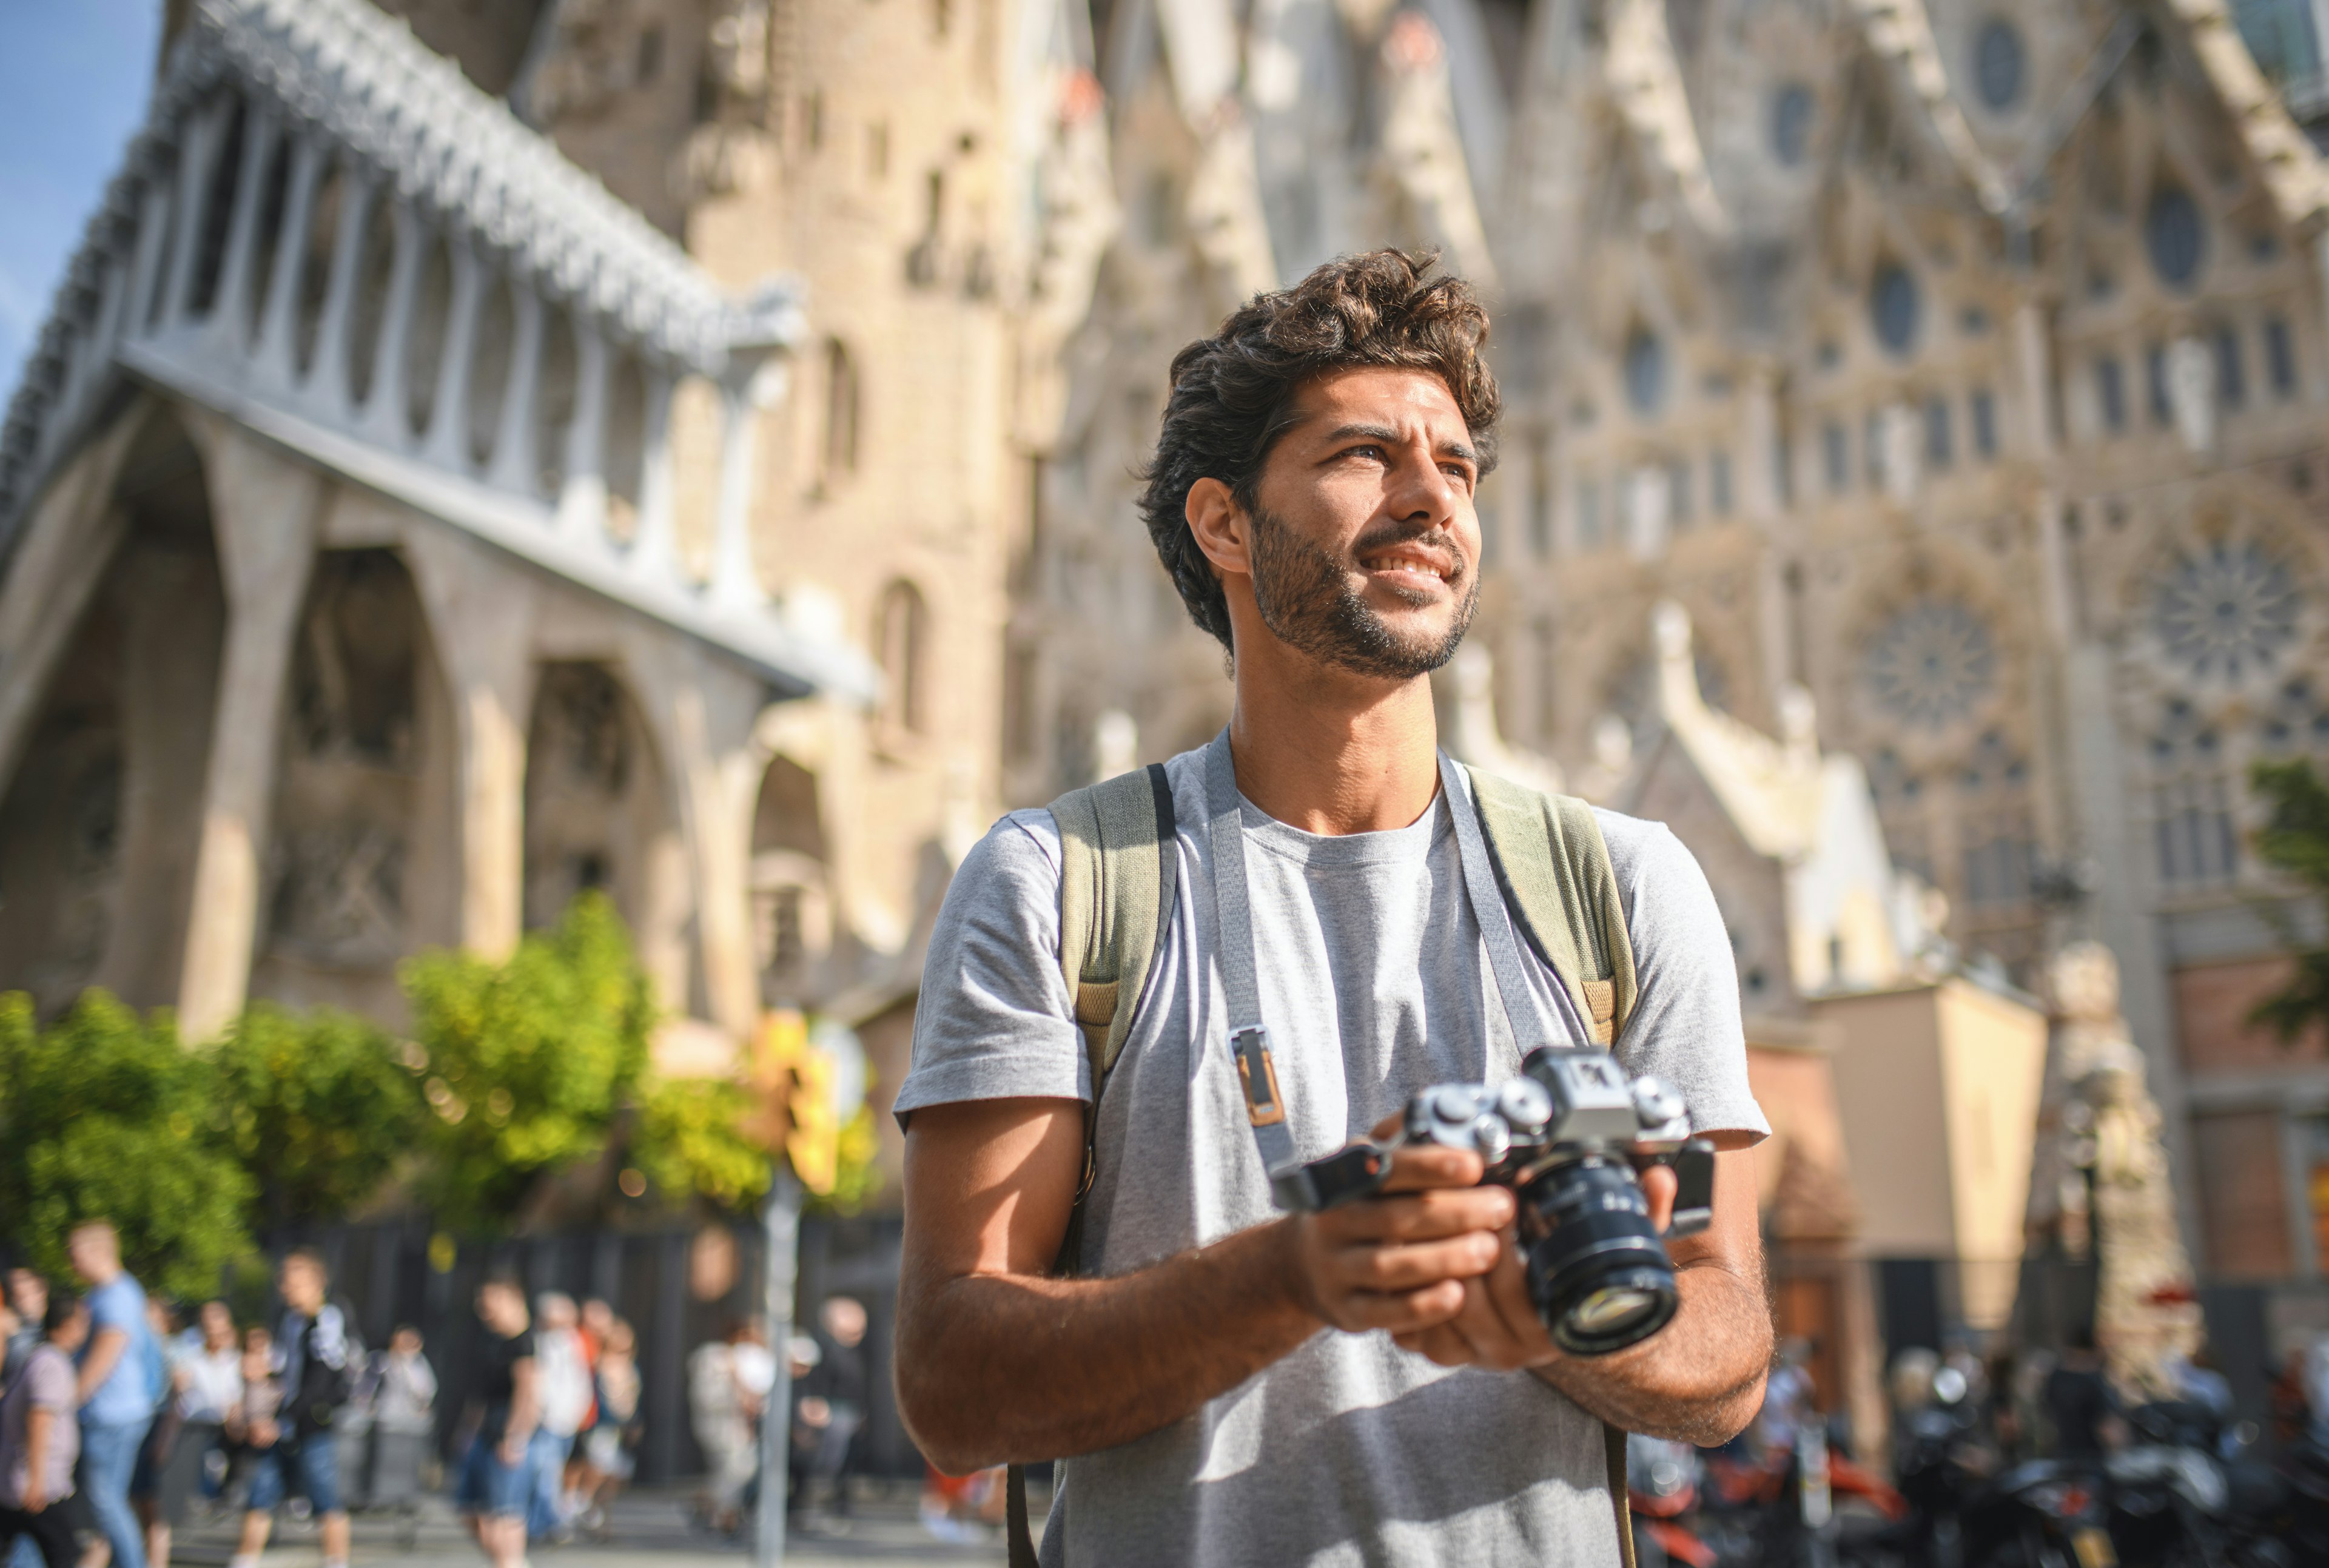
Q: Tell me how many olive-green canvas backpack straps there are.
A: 2